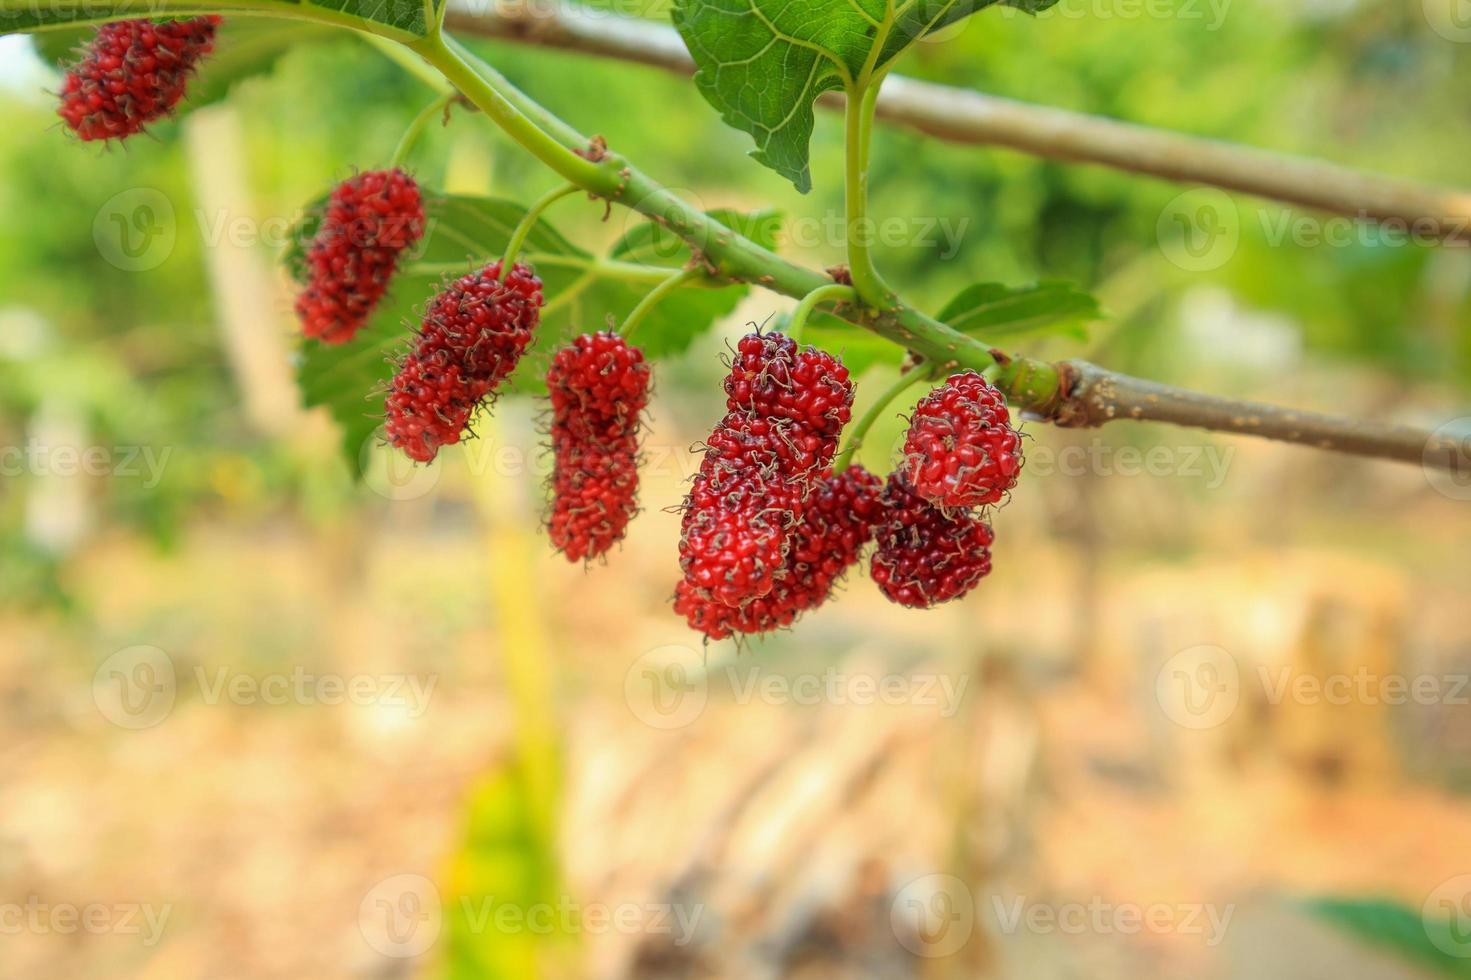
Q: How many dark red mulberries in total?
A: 8